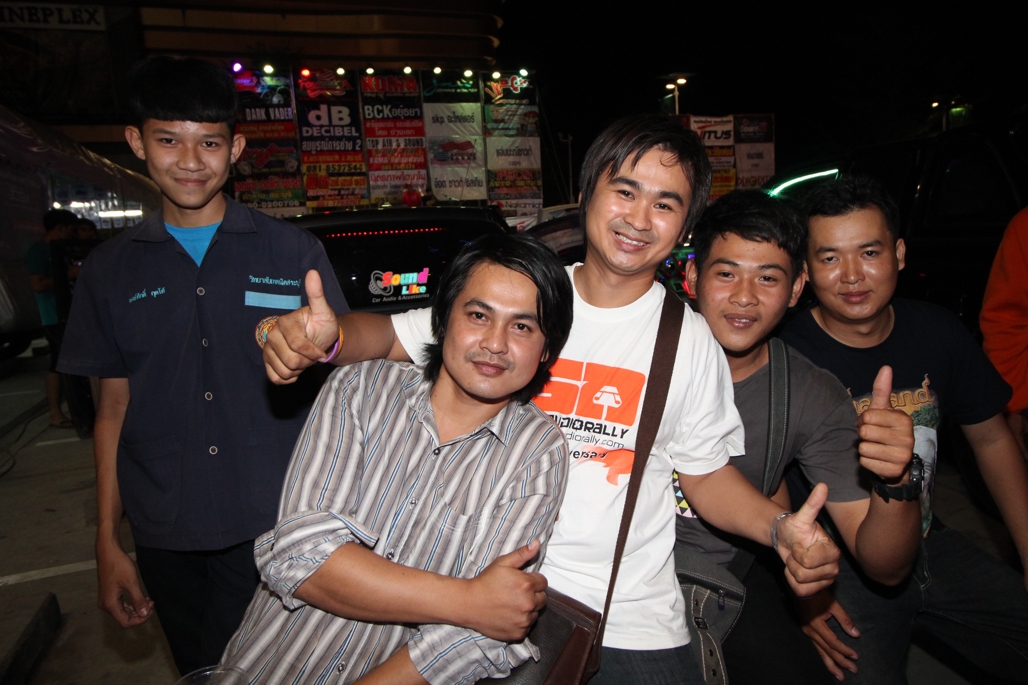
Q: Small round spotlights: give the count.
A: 10